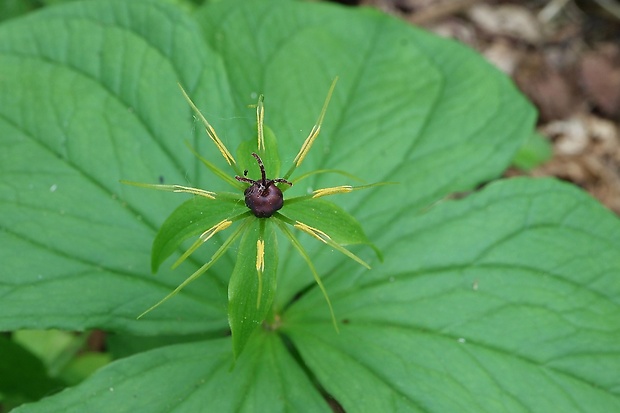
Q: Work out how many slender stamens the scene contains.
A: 8